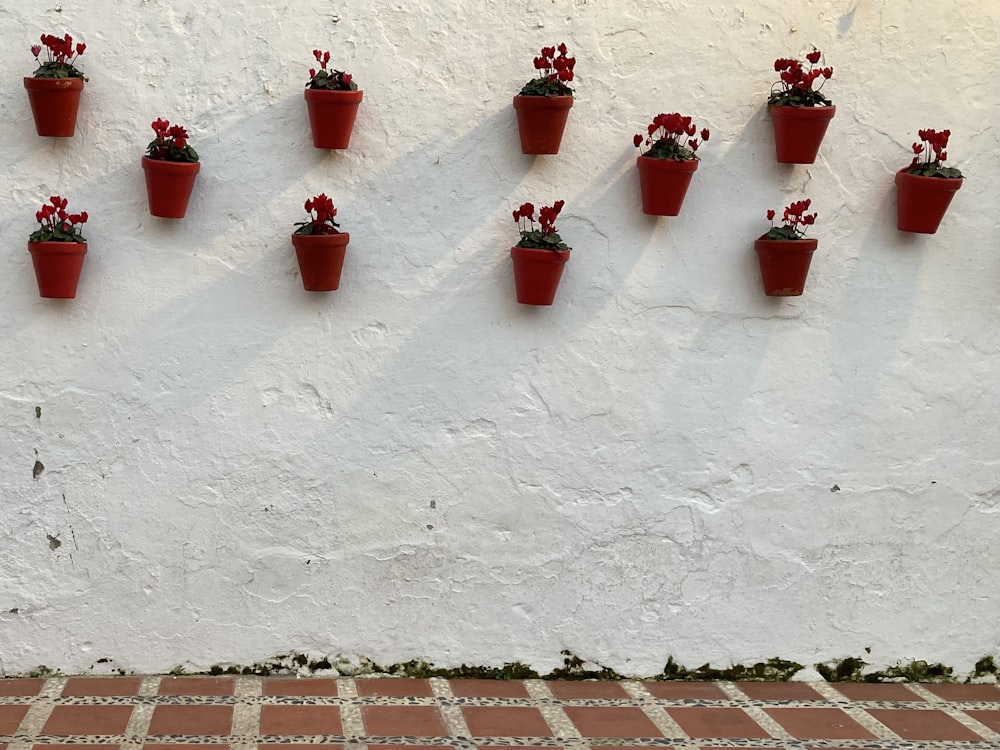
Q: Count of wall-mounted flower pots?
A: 11